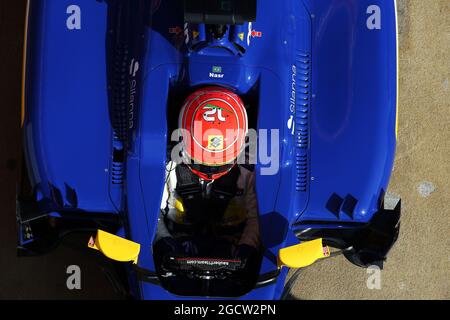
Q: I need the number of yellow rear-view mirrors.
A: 2